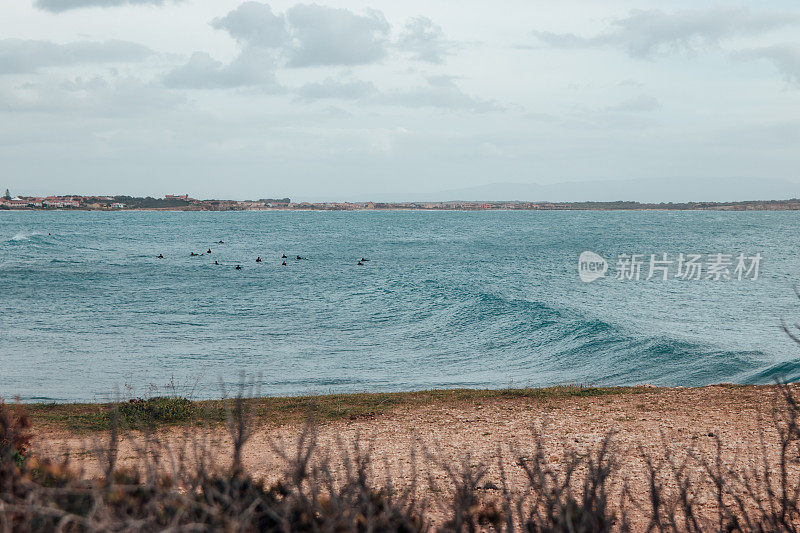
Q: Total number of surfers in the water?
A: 12